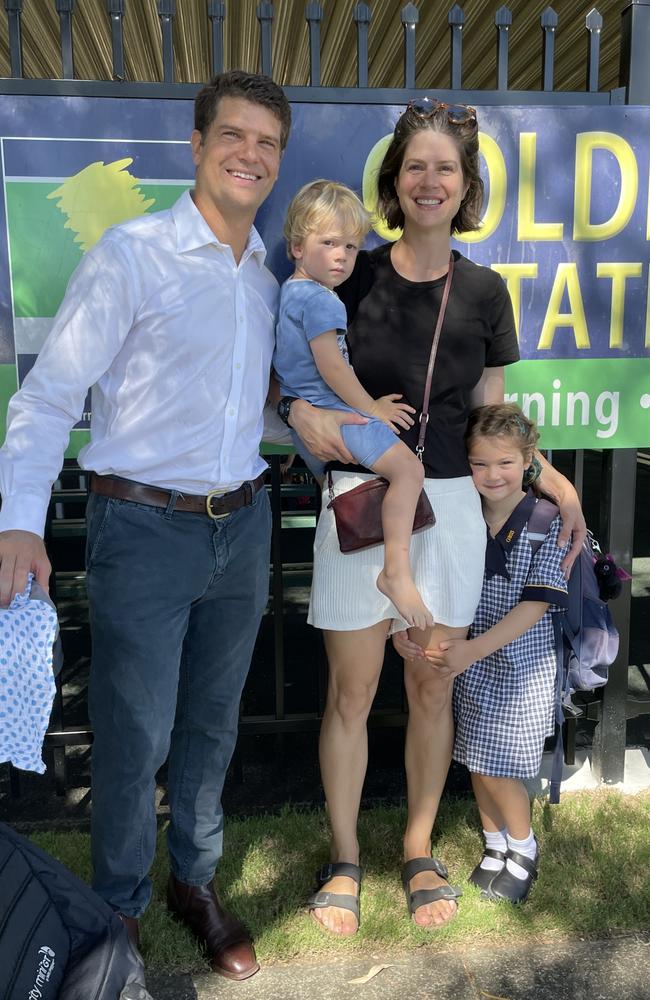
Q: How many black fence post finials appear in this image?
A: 13